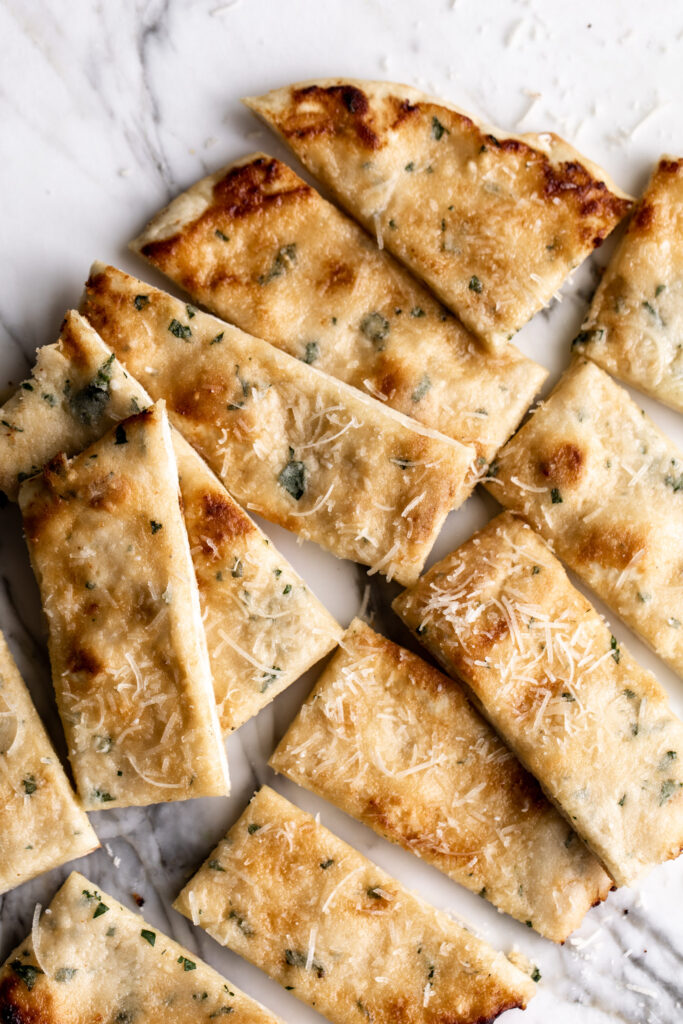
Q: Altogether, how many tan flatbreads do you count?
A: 12